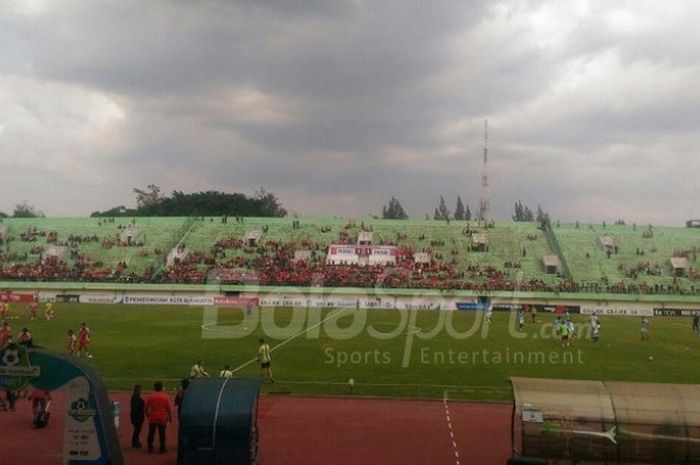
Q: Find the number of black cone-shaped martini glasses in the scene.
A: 0